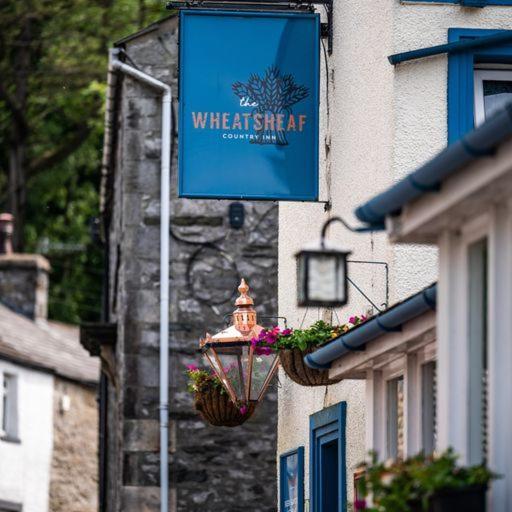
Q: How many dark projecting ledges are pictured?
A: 1